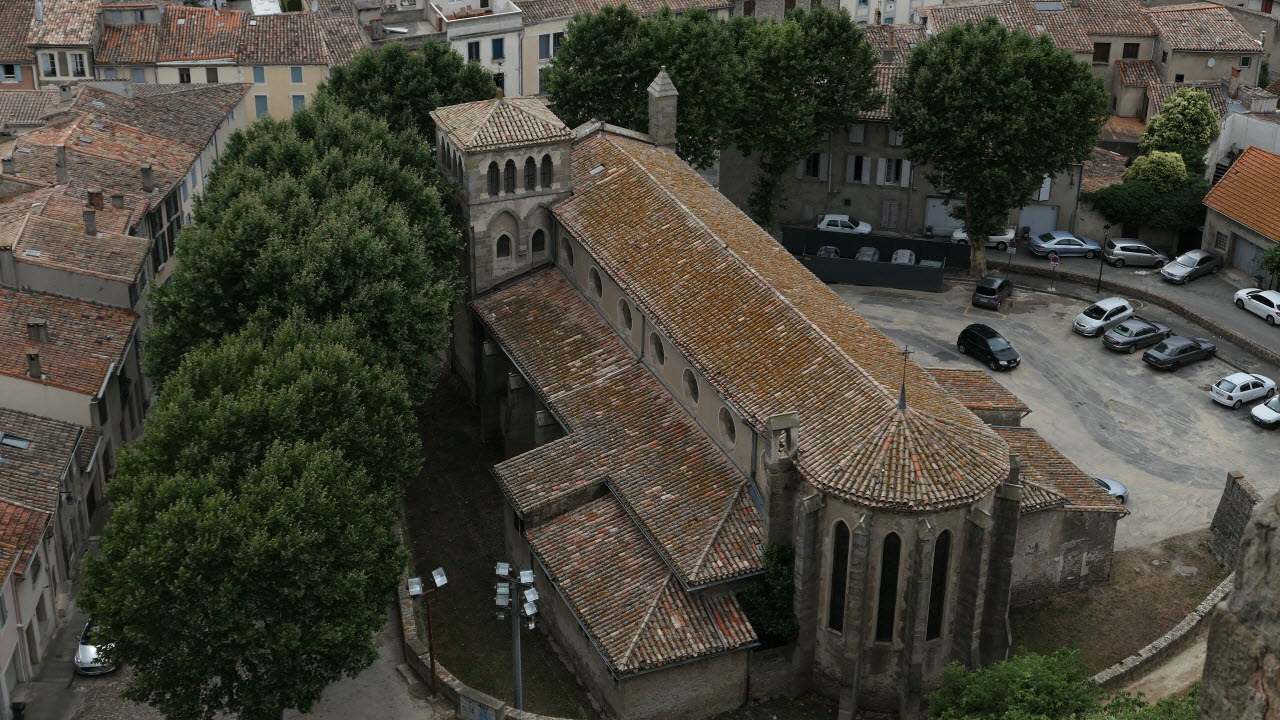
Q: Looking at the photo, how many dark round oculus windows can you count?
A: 6